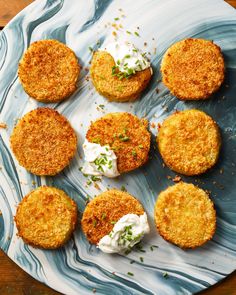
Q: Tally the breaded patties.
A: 9